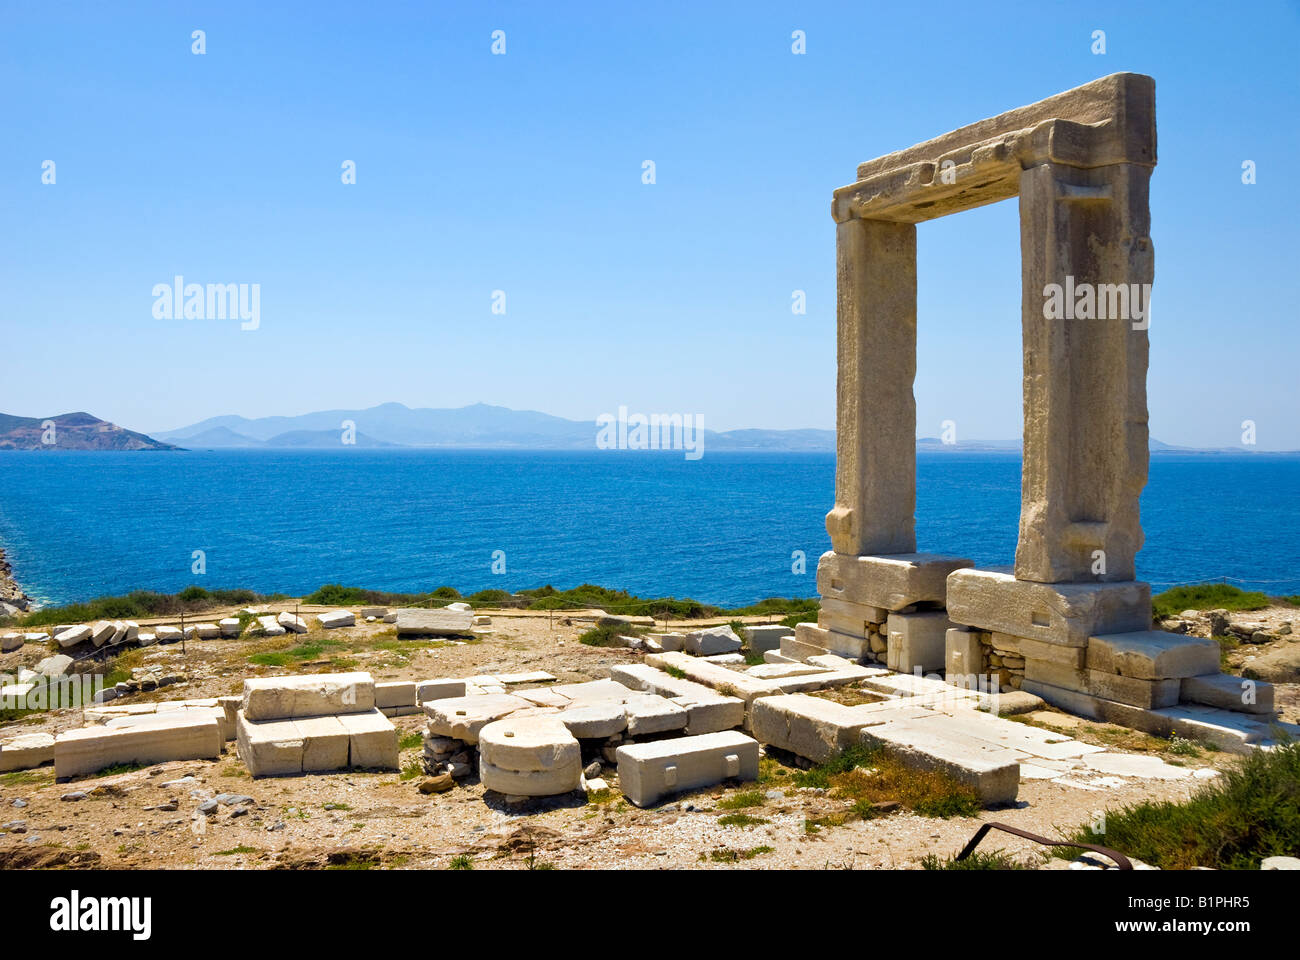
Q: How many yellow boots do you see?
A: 0